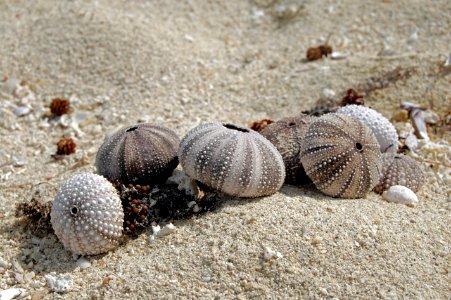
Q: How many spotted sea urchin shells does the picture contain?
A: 7